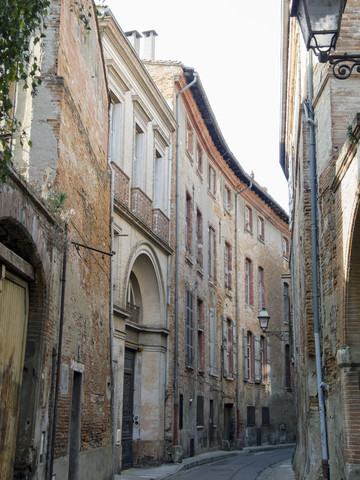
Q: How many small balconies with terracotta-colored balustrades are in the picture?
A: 3